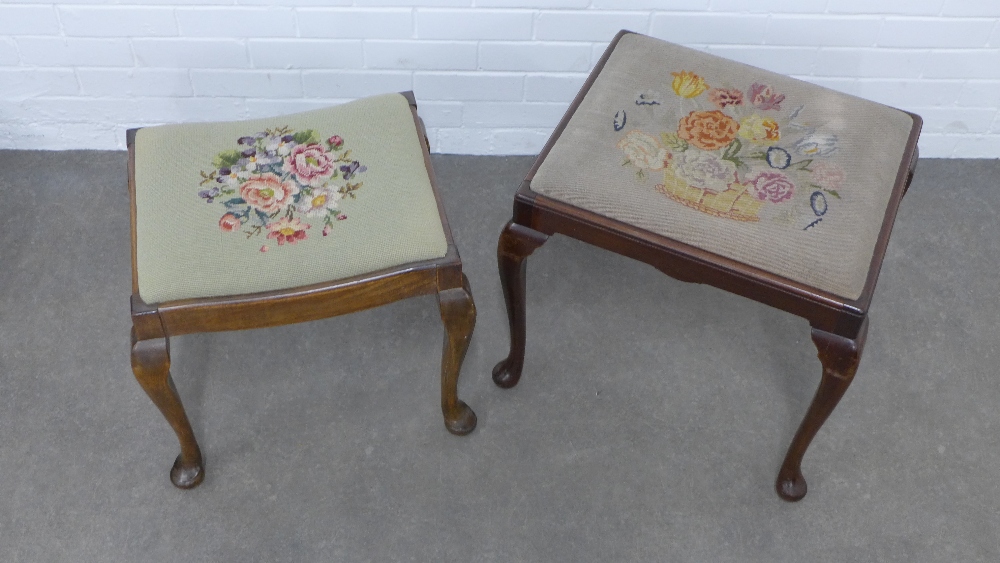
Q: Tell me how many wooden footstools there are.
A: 2